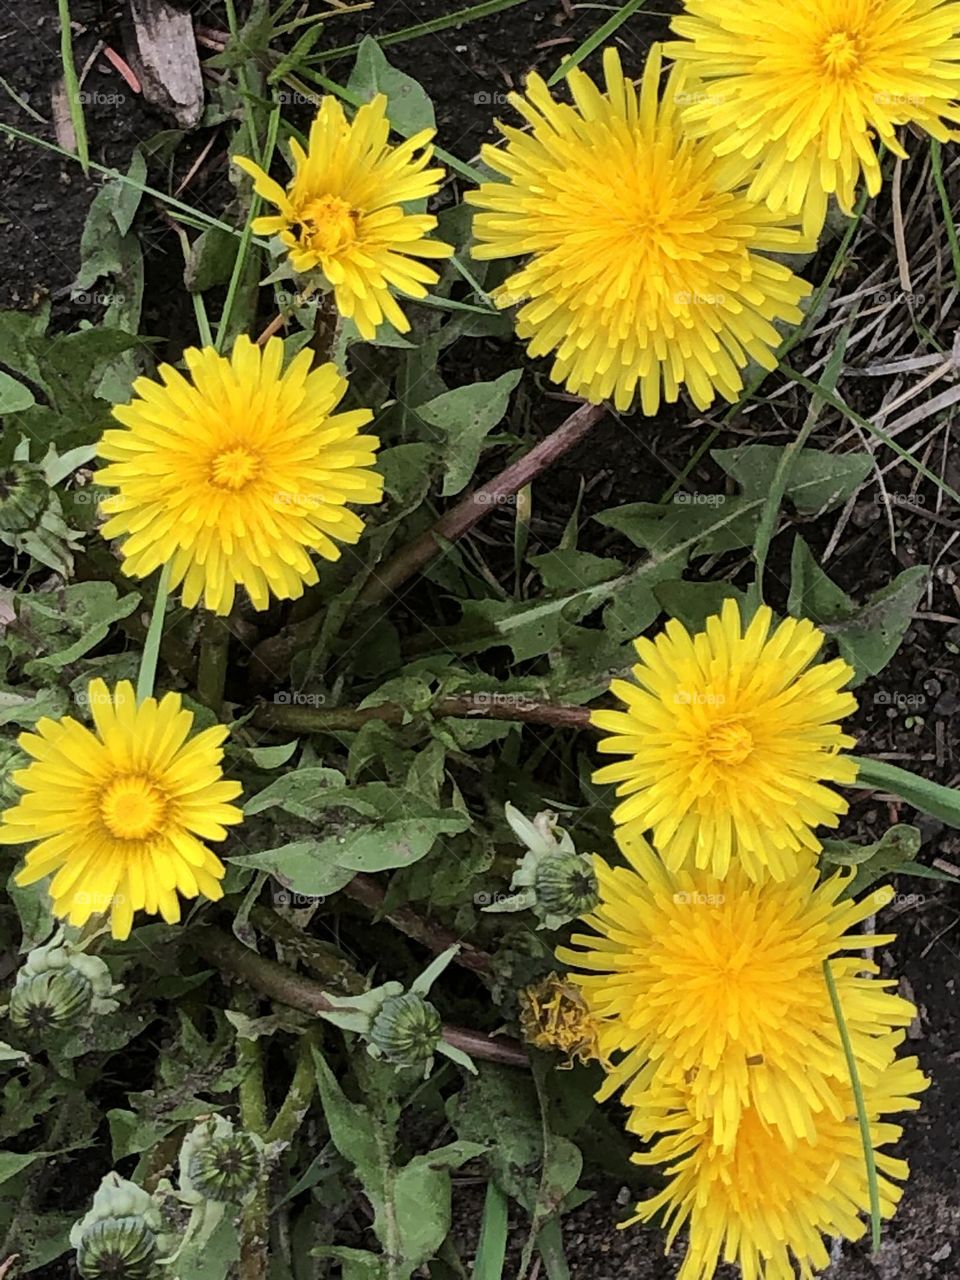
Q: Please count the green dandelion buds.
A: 6